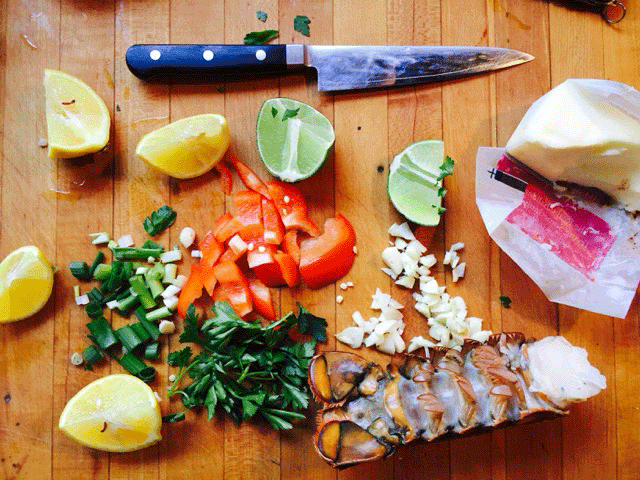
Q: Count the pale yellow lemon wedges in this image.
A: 4